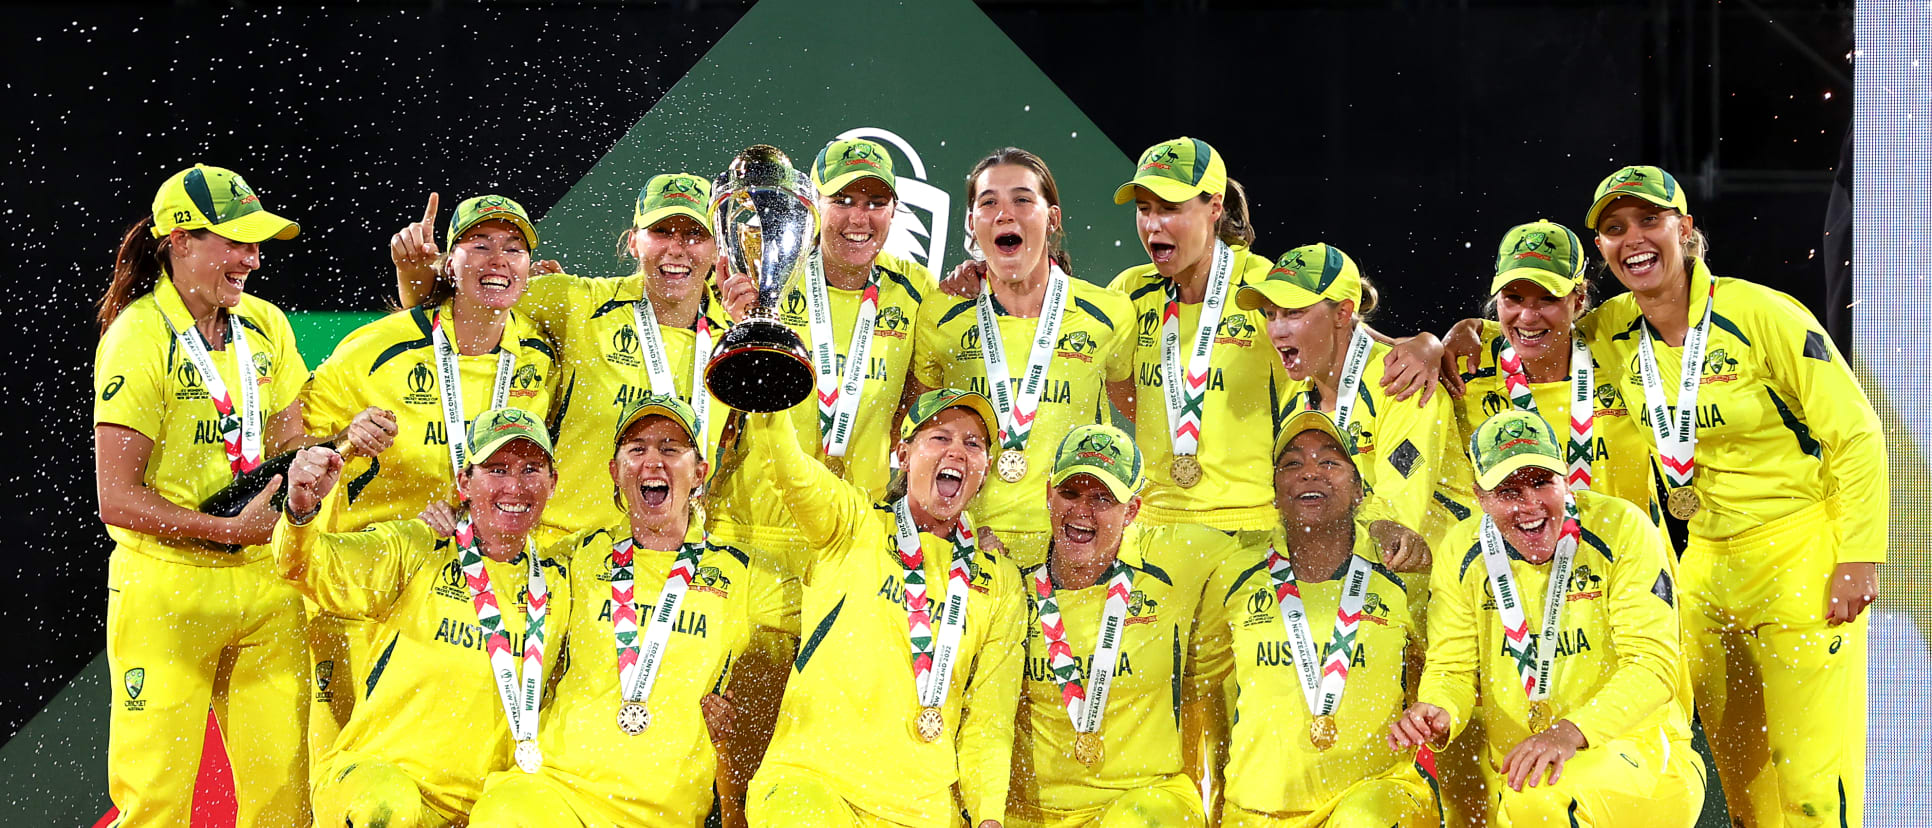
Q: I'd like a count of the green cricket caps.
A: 14